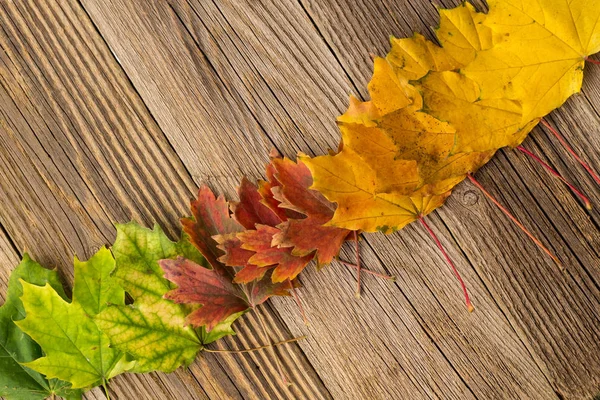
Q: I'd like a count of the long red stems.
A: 4